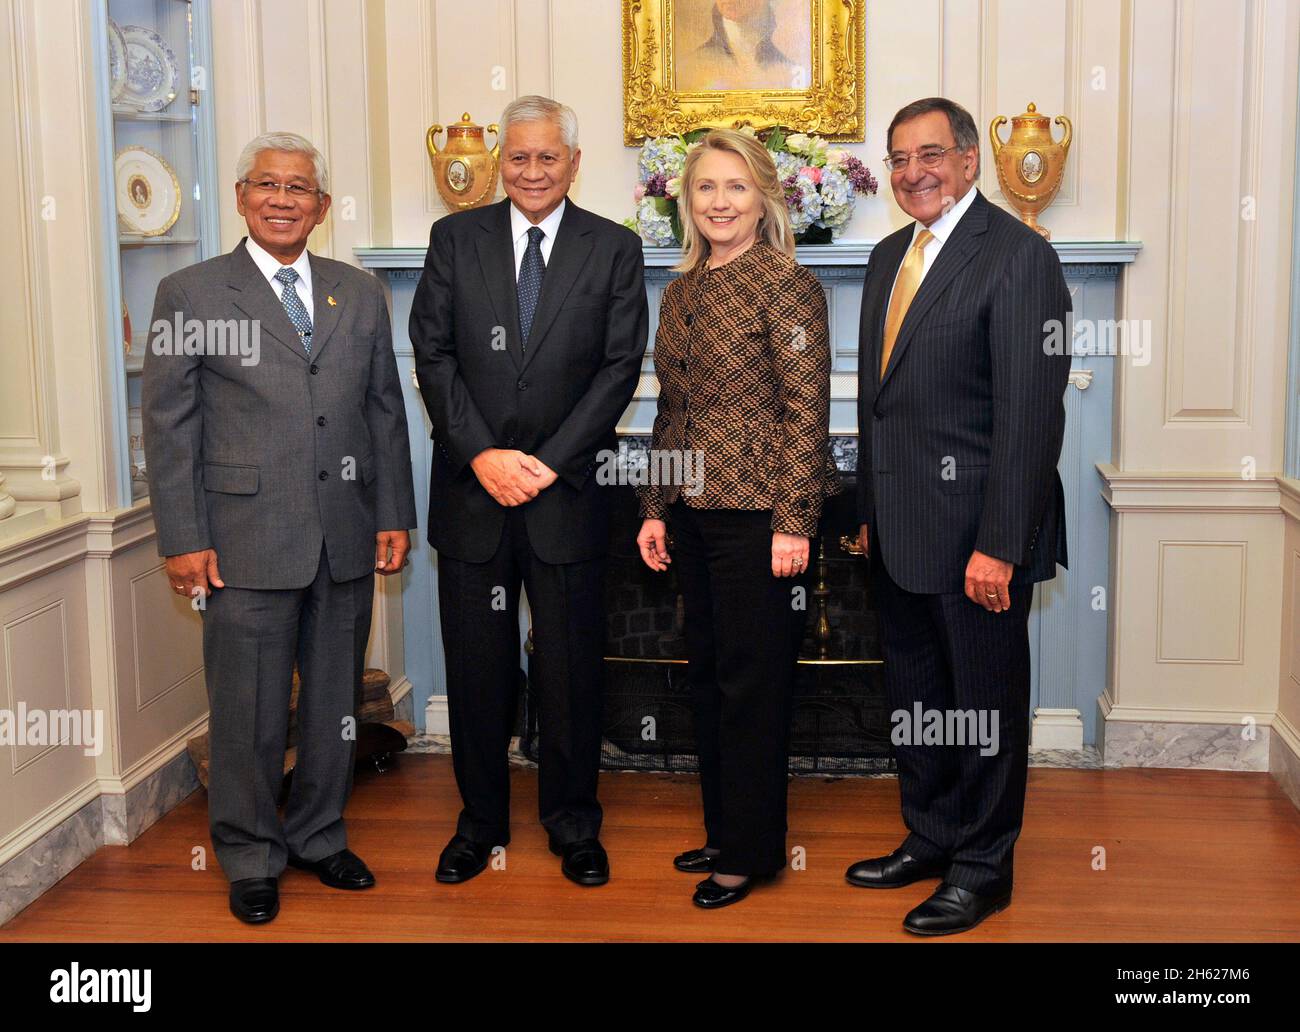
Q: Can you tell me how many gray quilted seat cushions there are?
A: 0